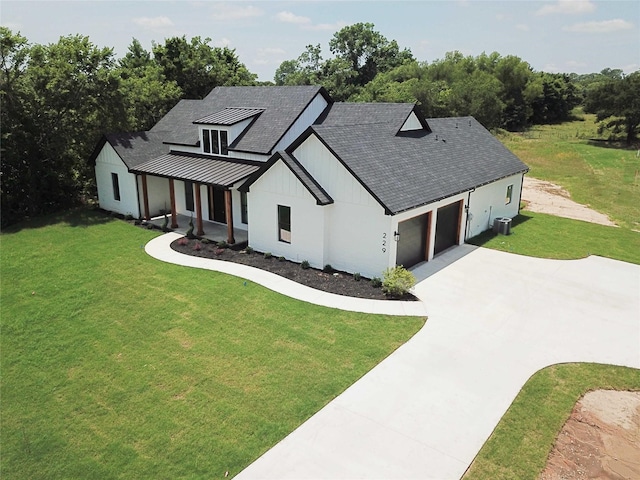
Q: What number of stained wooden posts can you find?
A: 4